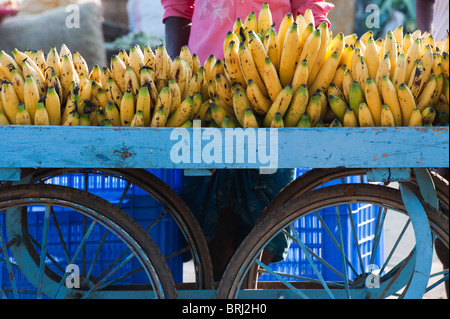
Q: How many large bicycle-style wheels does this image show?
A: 4